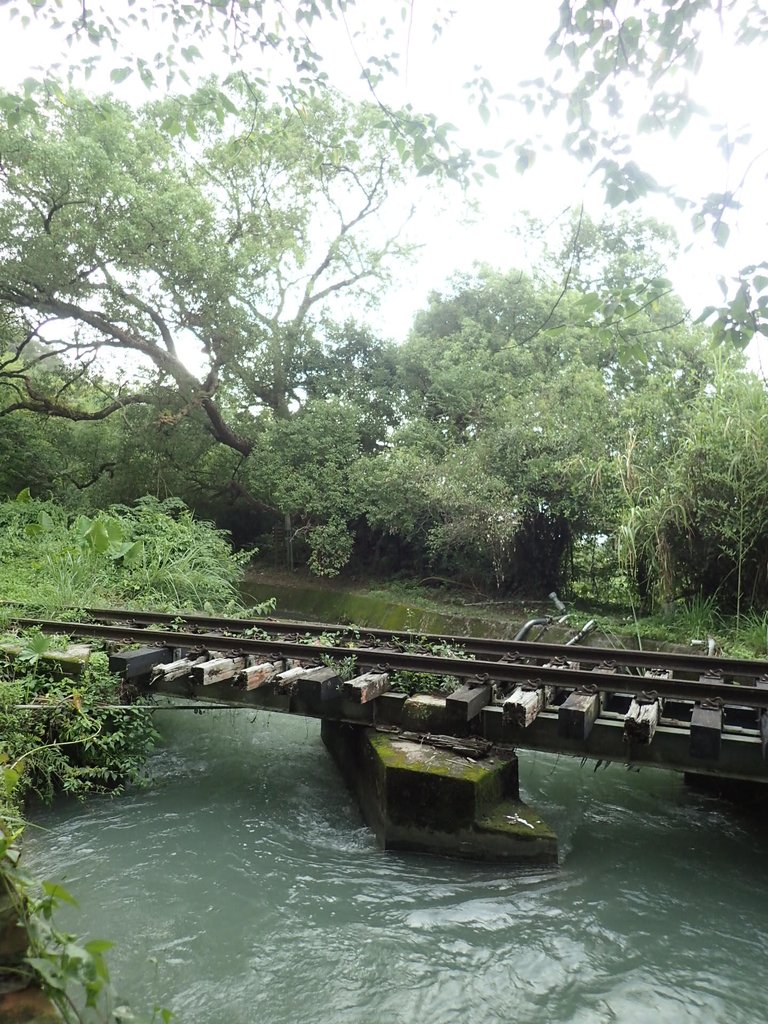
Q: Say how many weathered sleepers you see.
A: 7